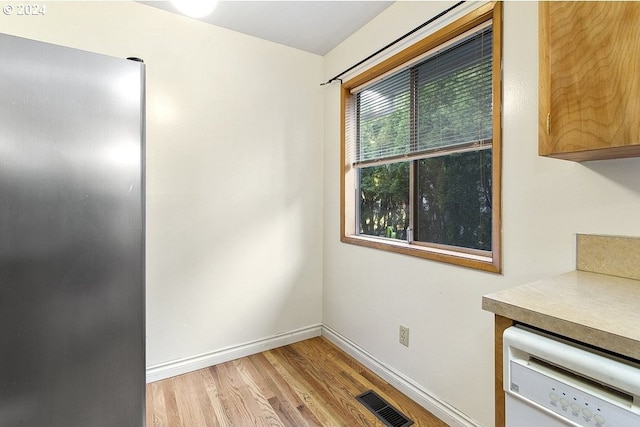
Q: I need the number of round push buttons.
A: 5